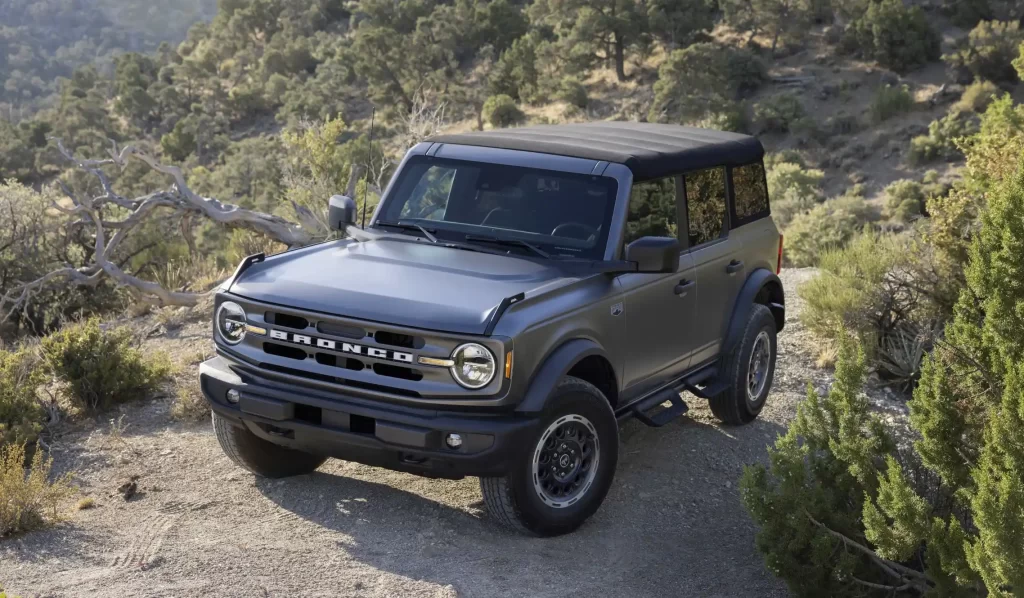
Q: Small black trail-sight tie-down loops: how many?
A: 2